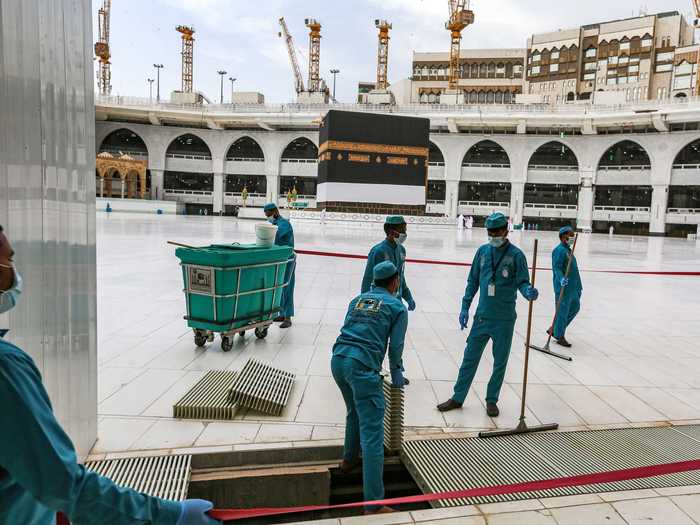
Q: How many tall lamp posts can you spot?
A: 5